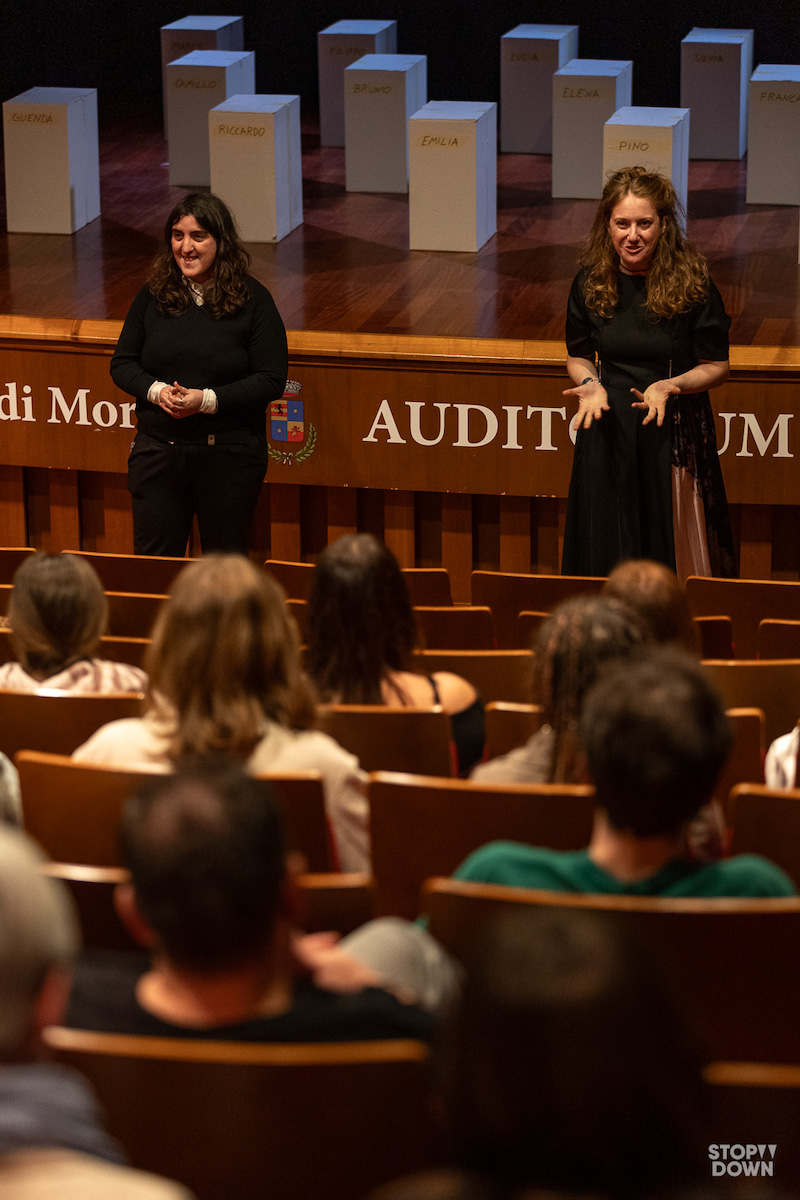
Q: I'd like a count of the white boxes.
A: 12